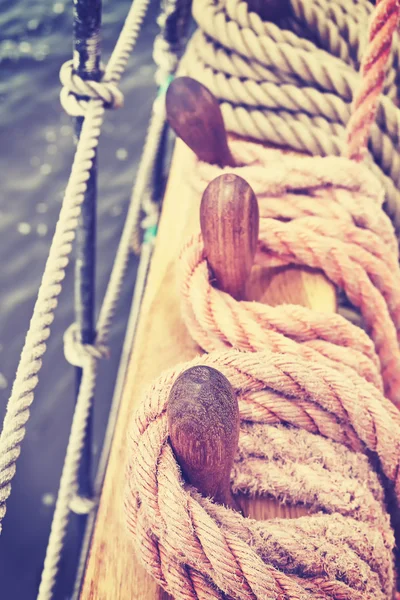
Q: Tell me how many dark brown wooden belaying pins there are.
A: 3